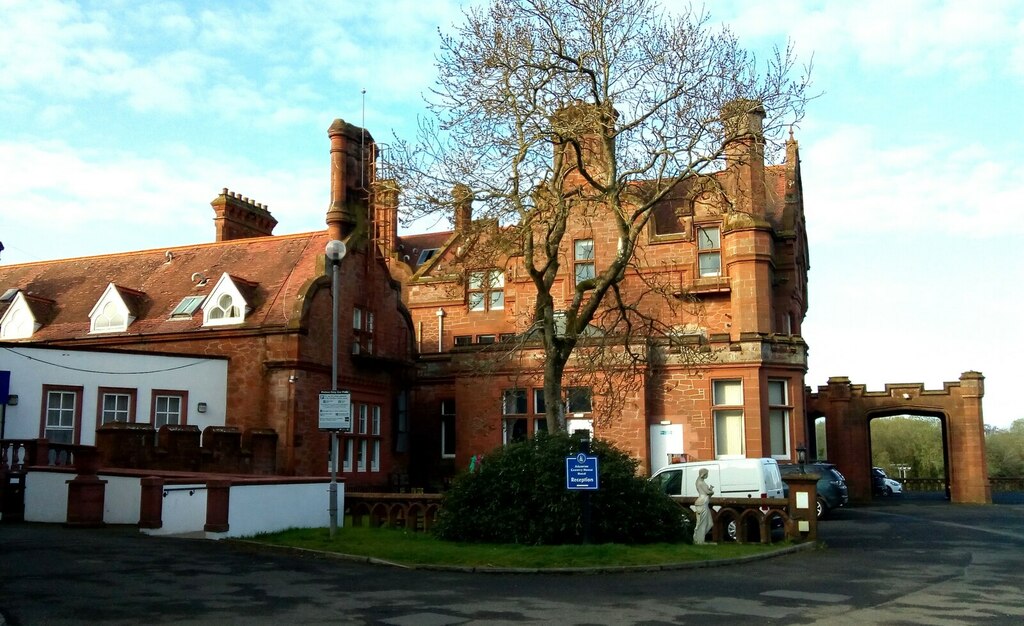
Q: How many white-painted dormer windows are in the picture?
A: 3